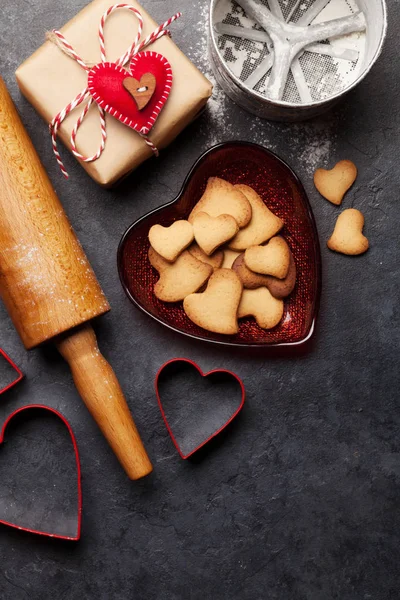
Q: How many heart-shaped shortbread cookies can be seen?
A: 13